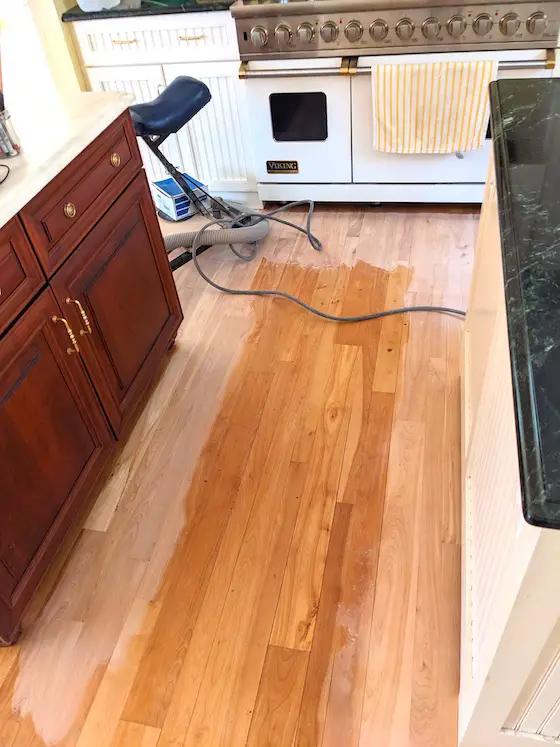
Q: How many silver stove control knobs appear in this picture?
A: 12